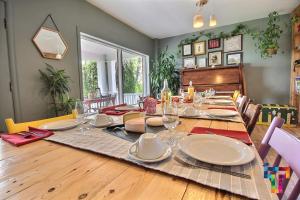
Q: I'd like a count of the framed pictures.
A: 8